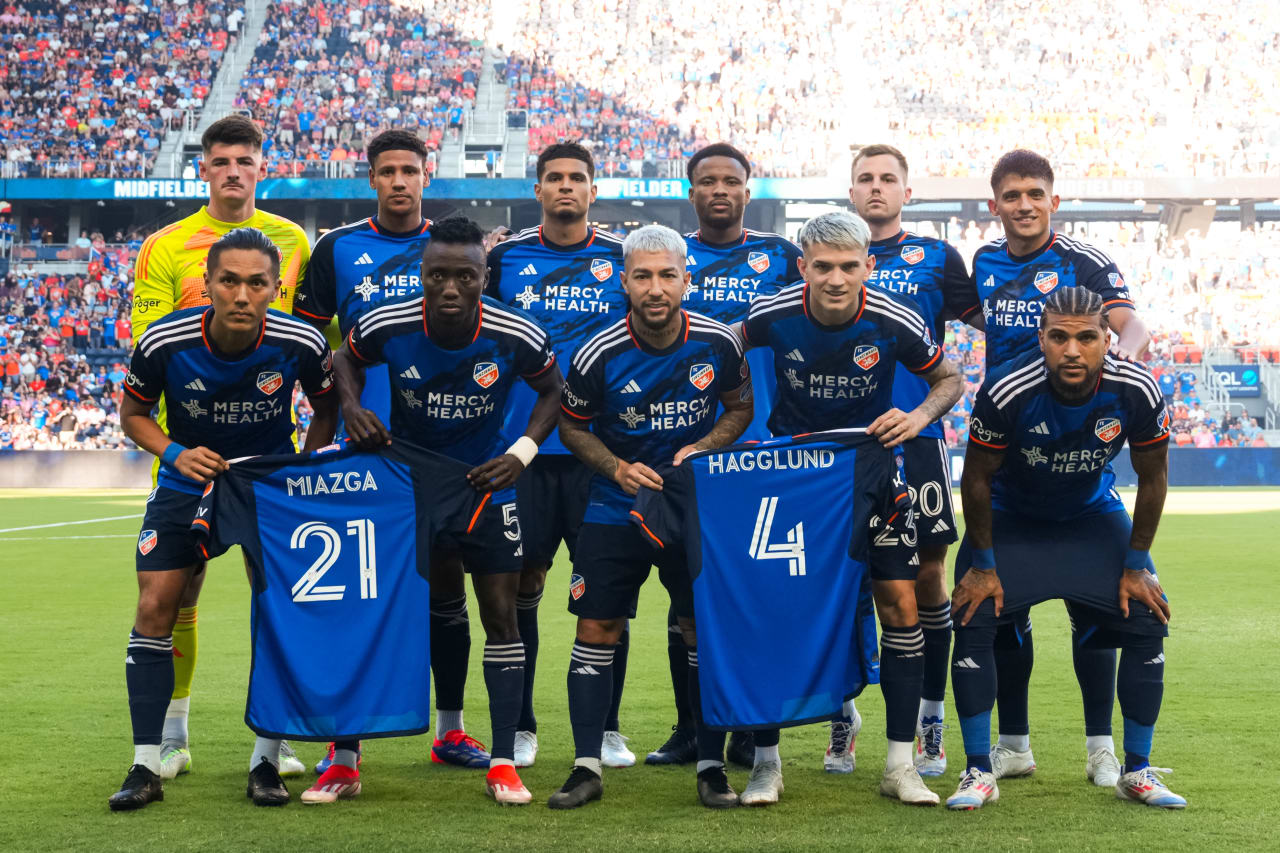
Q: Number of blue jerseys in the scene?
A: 12